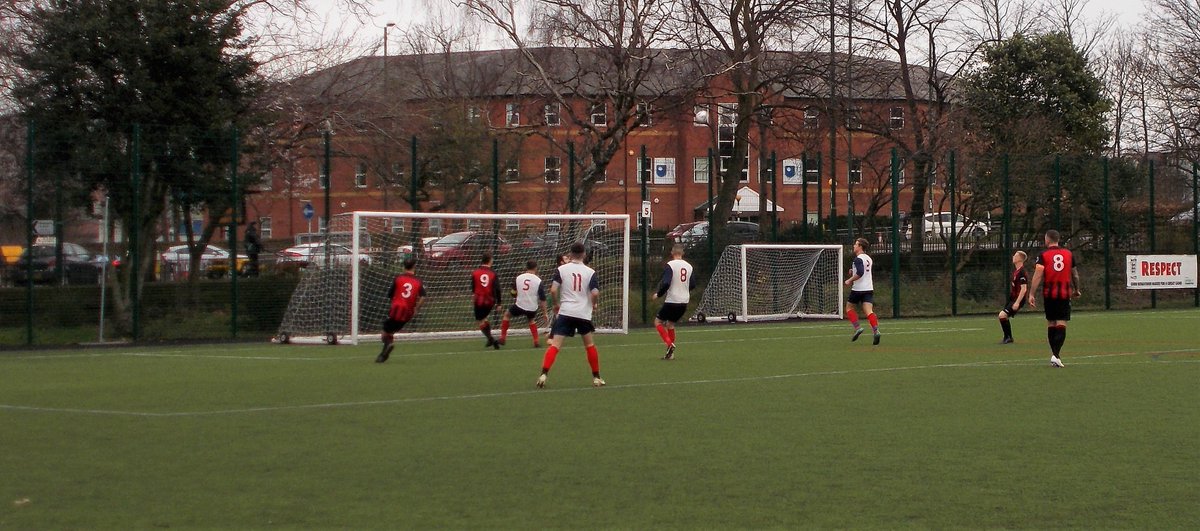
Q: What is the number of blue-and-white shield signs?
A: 2